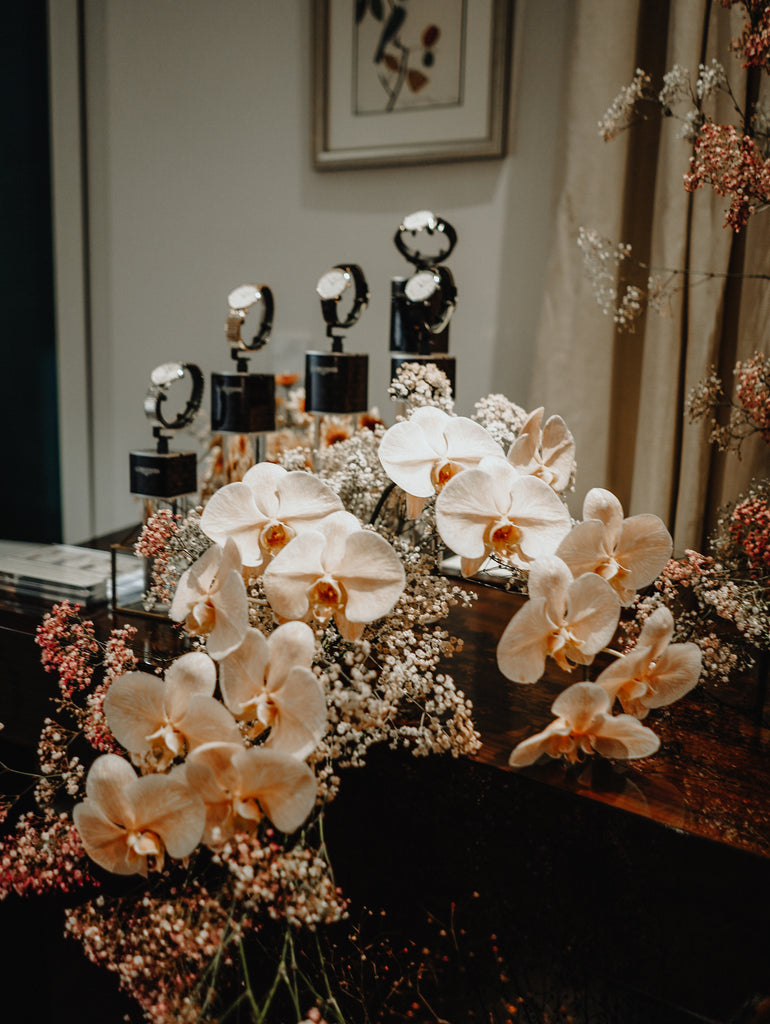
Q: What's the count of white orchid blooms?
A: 14